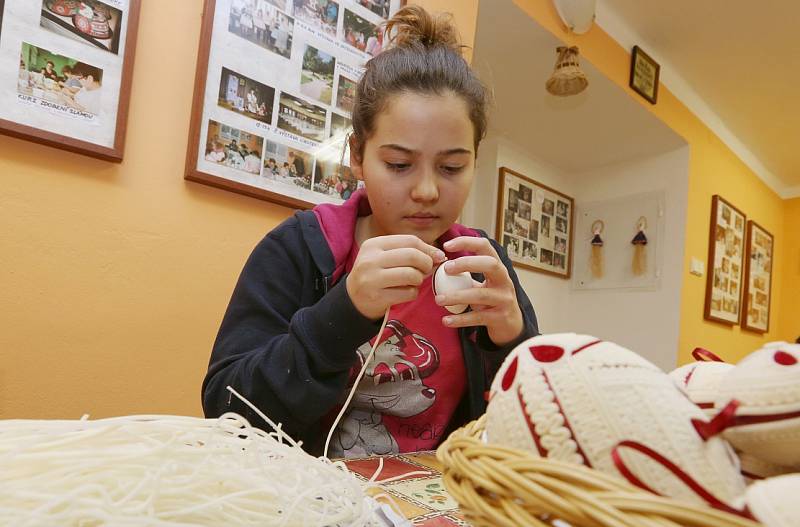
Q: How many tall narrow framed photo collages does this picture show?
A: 2